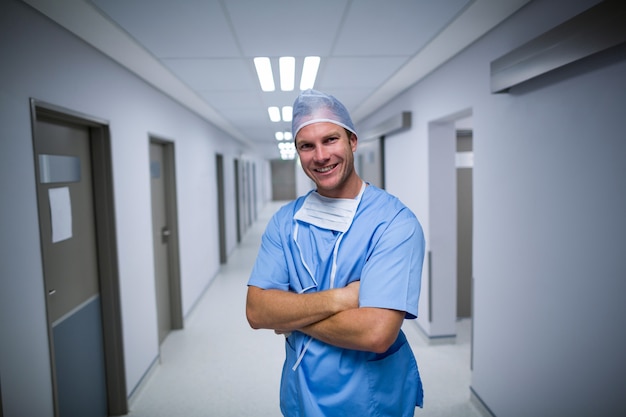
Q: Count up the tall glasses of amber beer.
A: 0